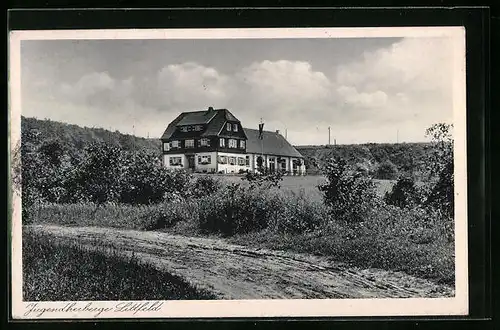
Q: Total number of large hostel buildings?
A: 1